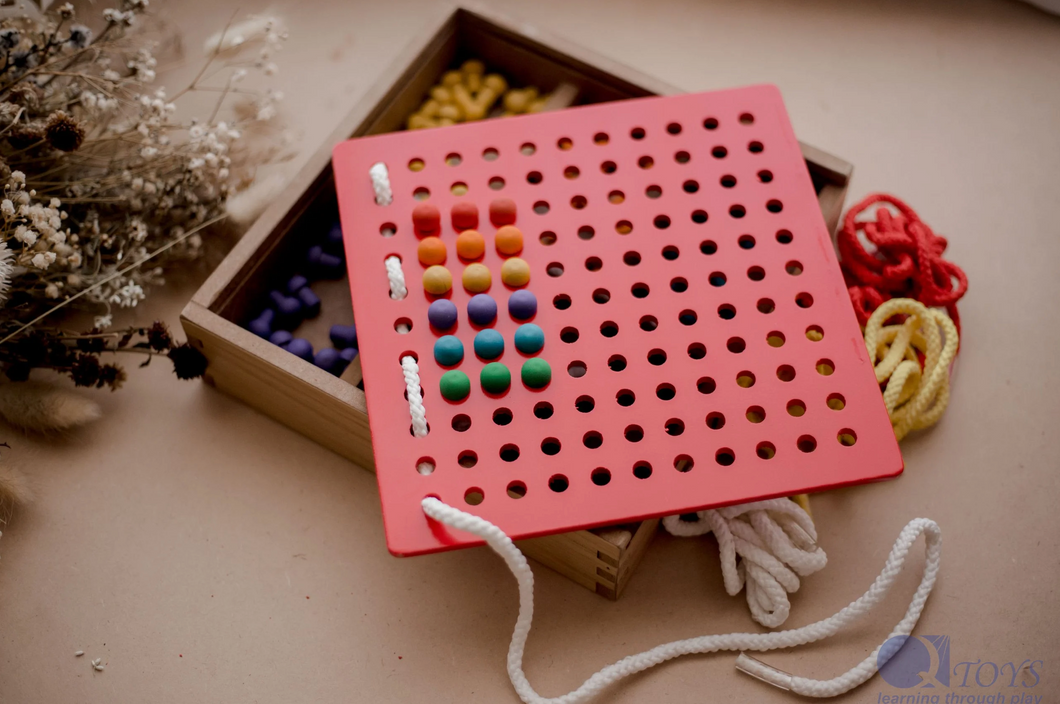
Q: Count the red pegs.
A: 3